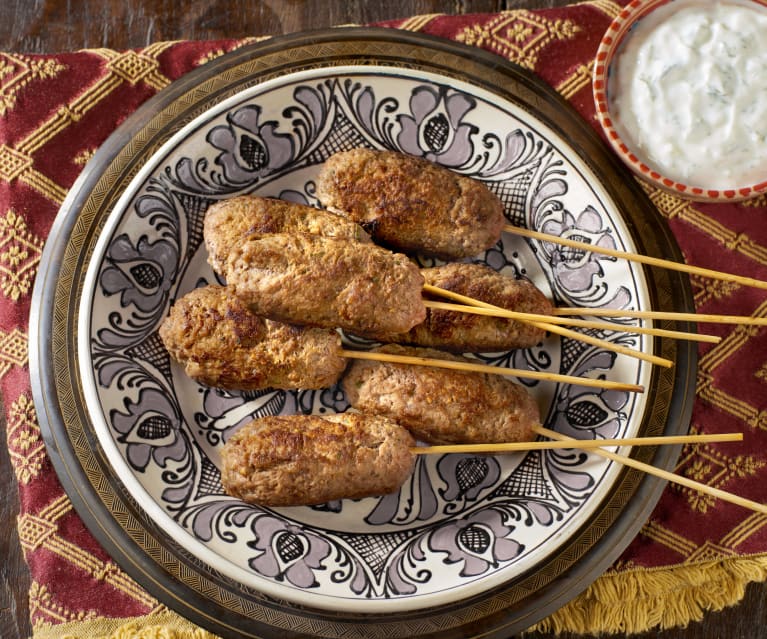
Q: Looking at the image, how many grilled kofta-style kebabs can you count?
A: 7